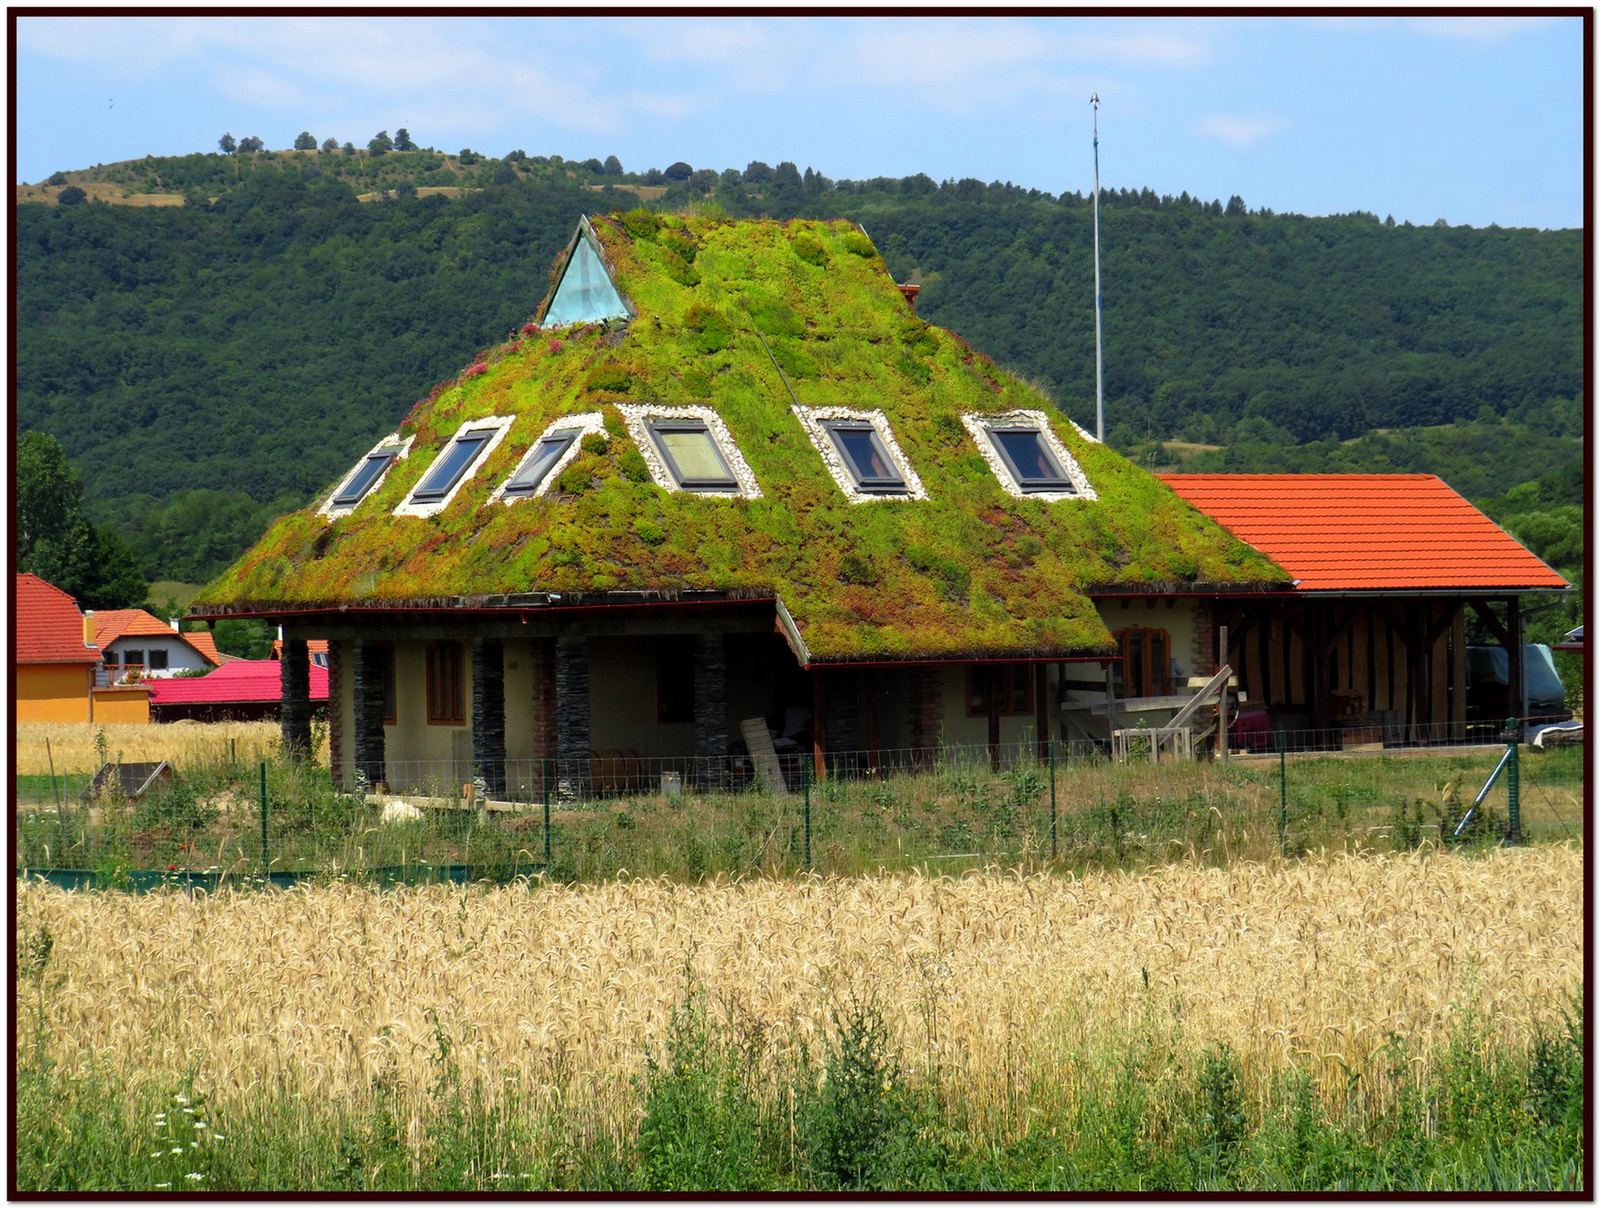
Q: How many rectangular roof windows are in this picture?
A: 6